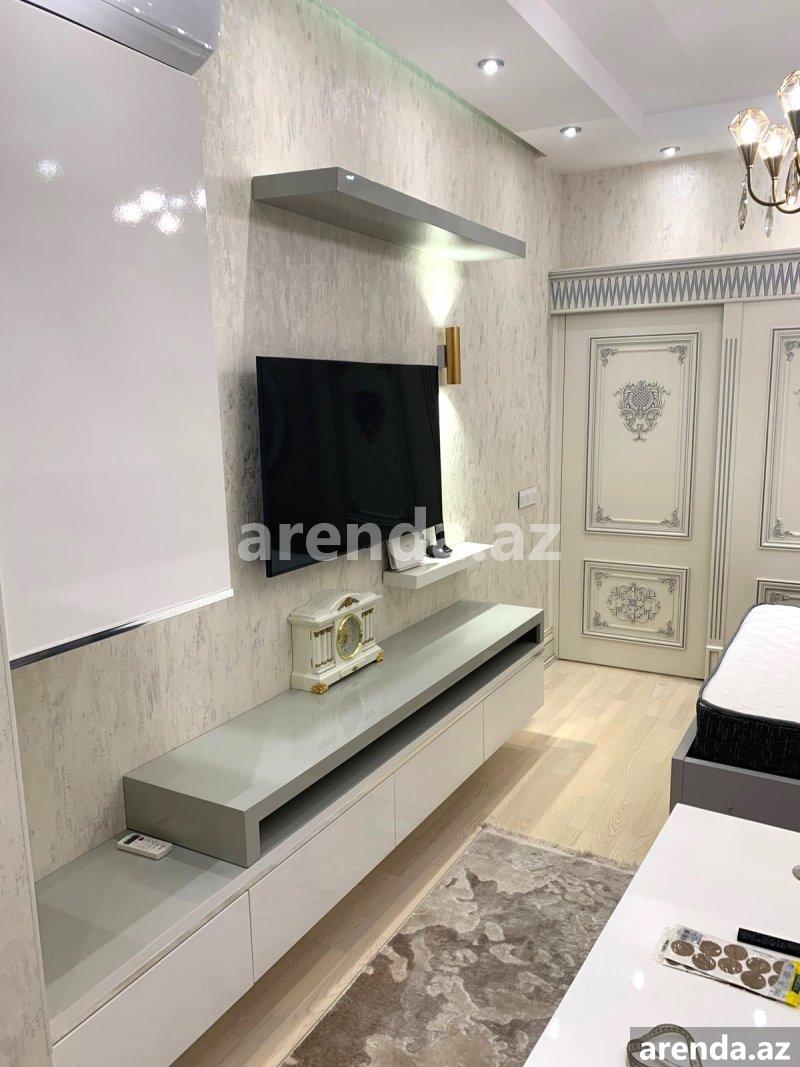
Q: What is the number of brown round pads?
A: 9